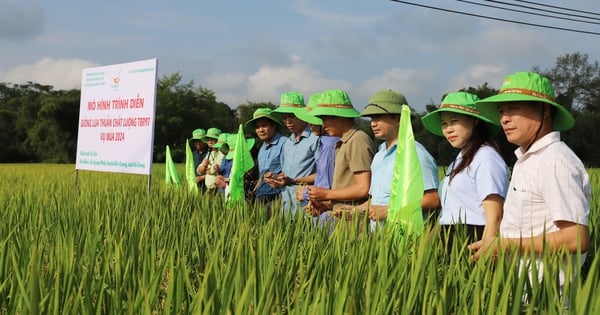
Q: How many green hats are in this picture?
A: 11